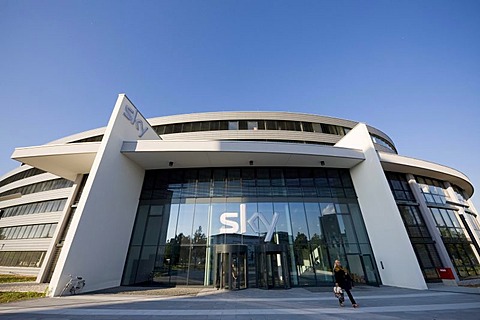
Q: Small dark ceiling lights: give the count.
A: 3